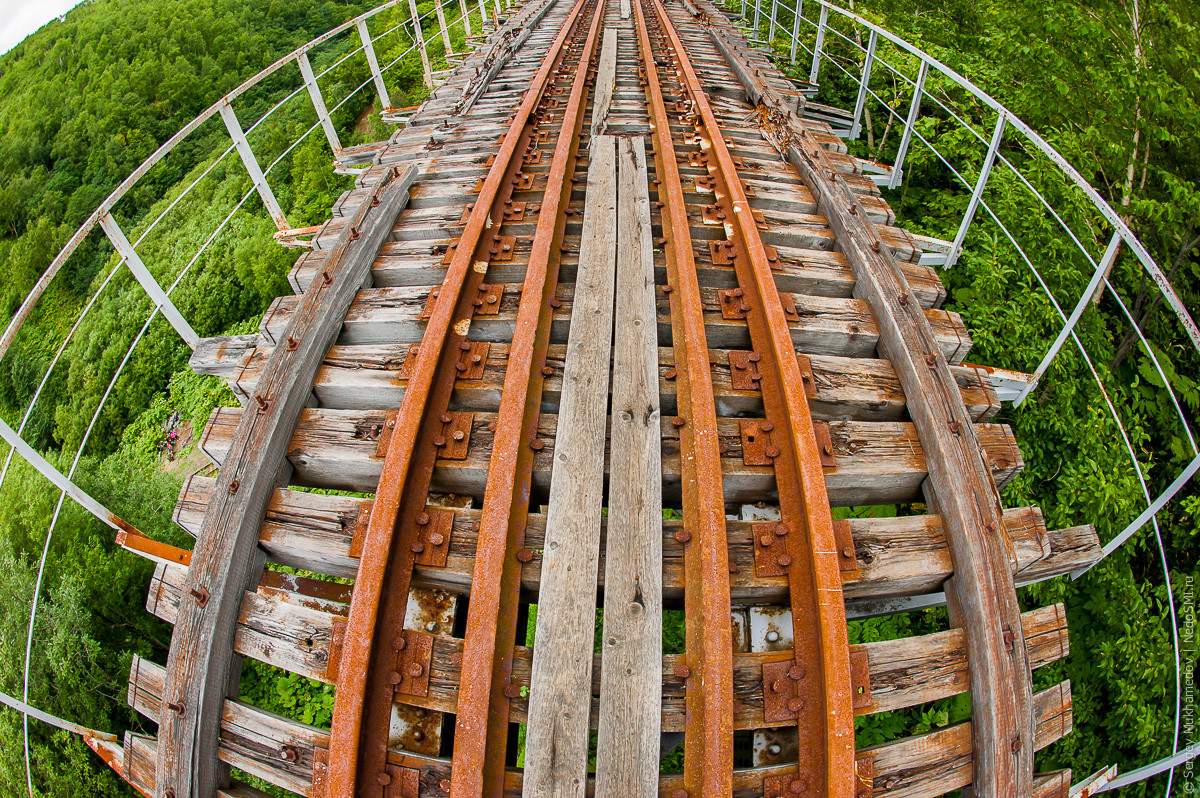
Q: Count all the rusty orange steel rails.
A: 4